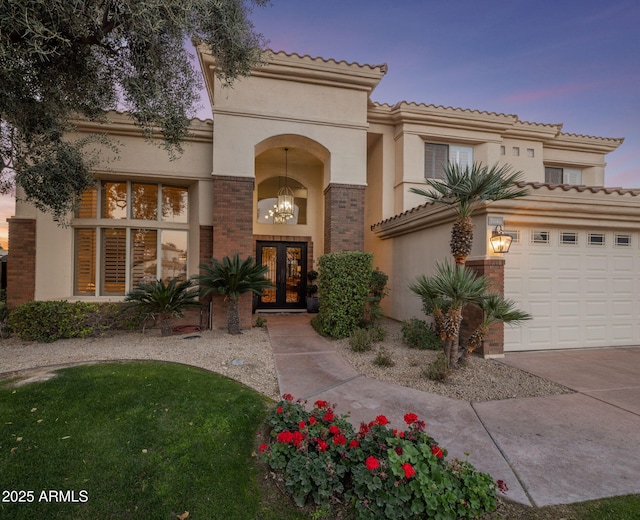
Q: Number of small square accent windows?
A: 3